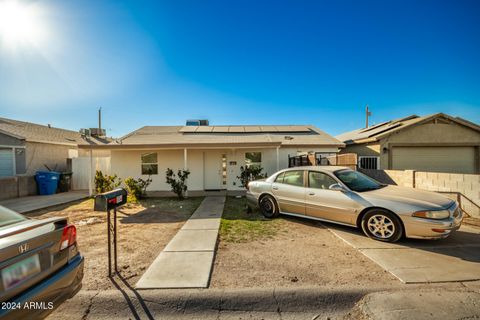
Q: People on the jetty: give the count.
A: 0